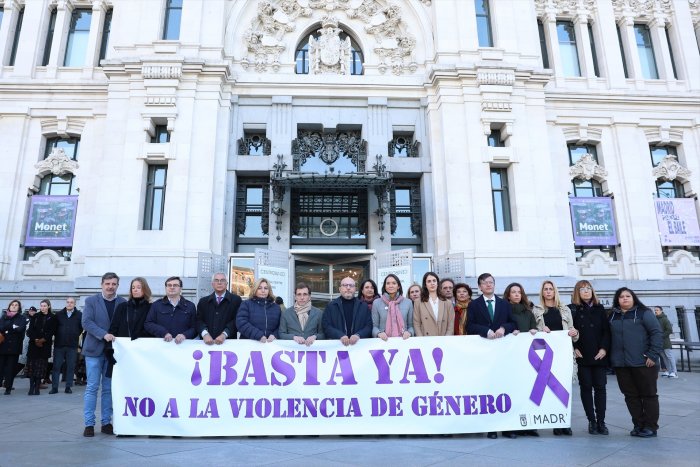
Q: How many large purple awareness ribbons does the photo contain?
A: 1